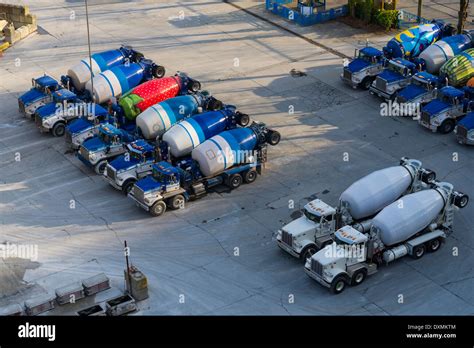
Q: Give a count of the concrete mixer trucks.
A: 13